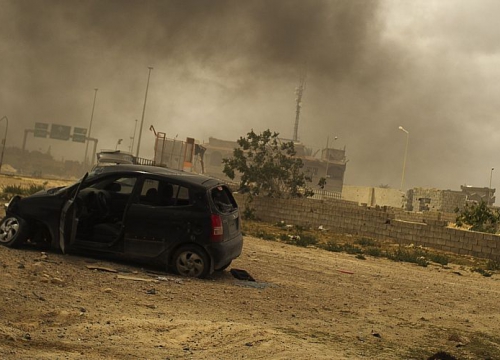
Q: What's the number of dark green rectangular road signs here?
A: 3